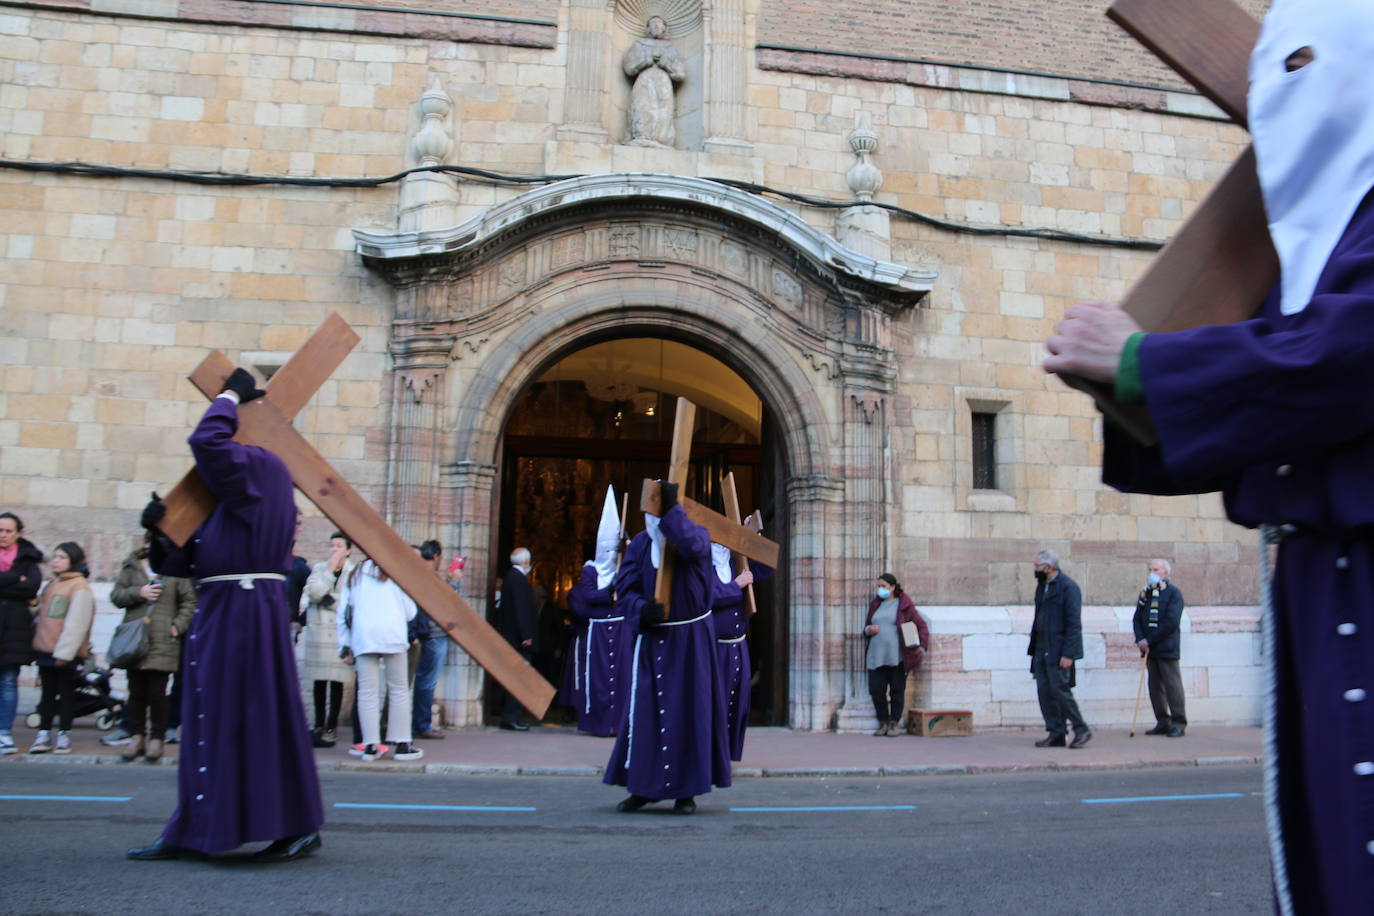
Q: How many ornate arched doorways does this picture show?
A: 1